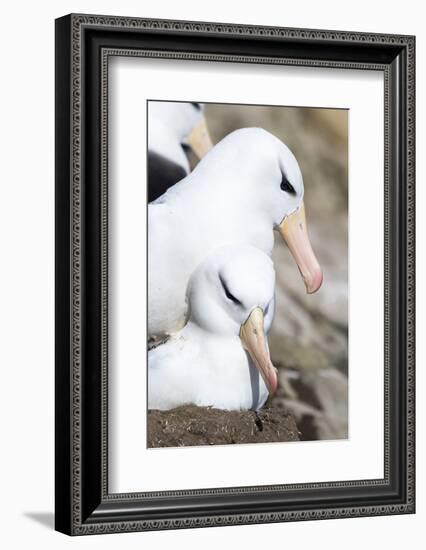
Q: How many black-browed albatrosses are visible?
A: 3